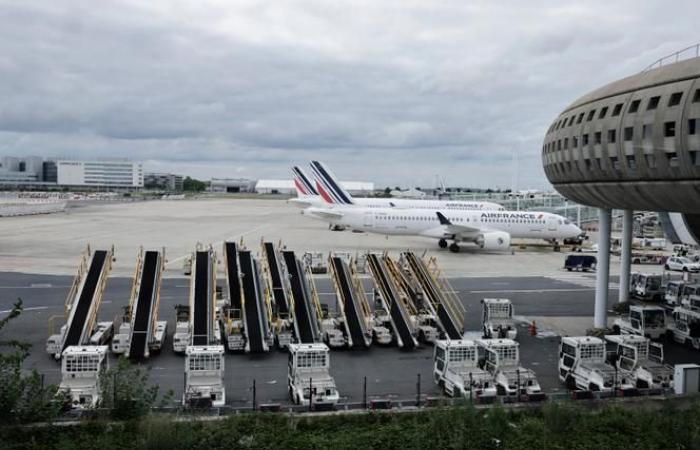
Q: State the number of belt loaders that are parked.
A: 10